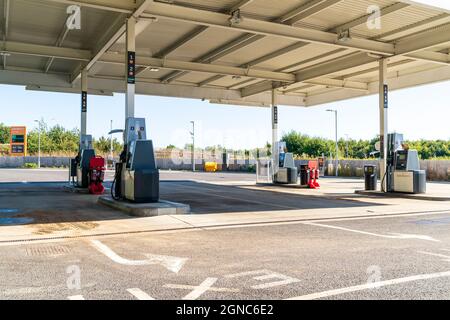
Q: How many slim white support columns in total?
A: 4